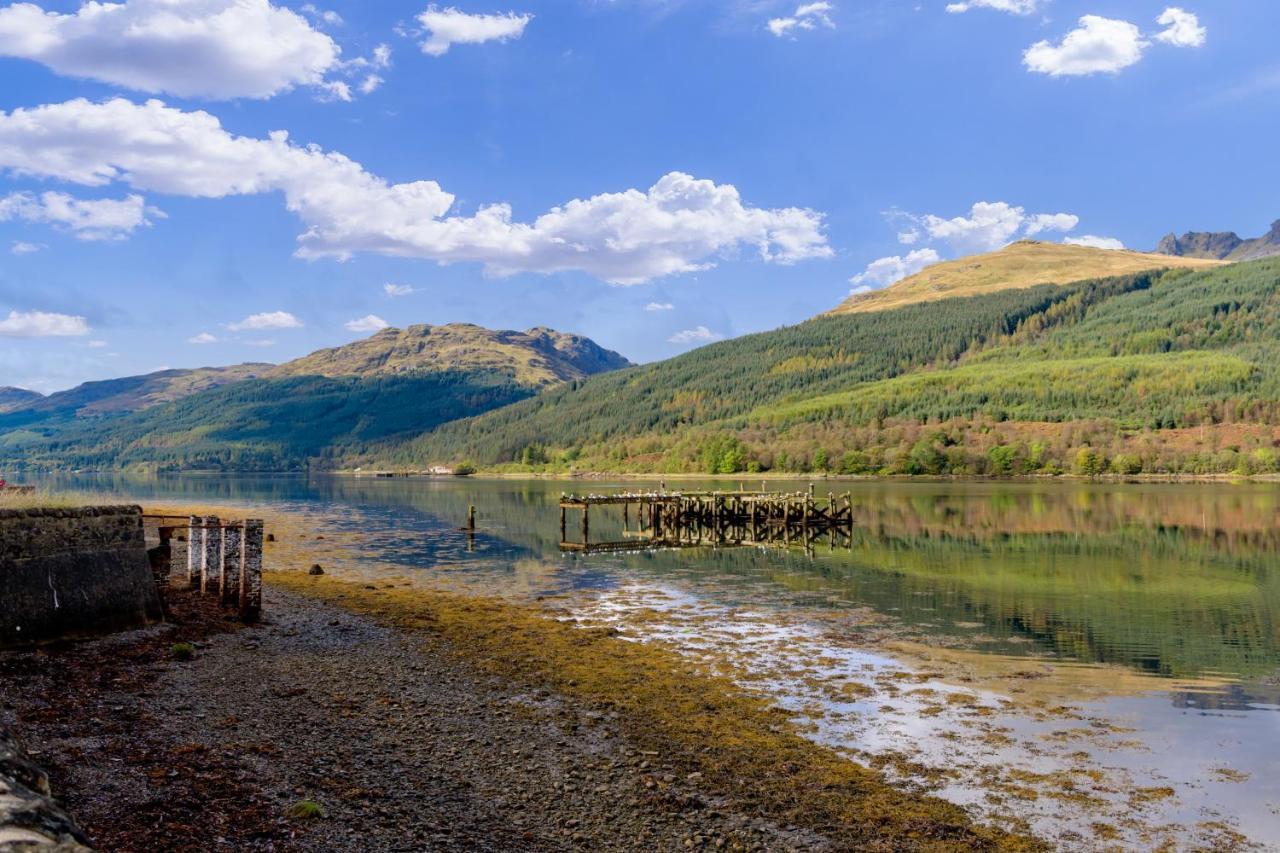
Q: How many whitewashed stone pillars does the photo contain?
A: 4